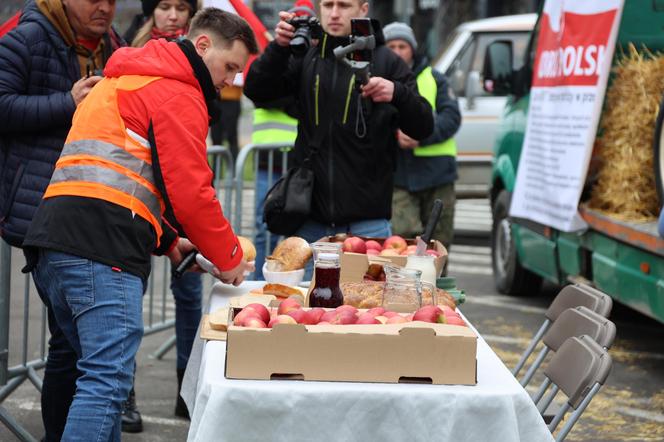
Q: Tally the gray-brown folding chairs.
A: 3